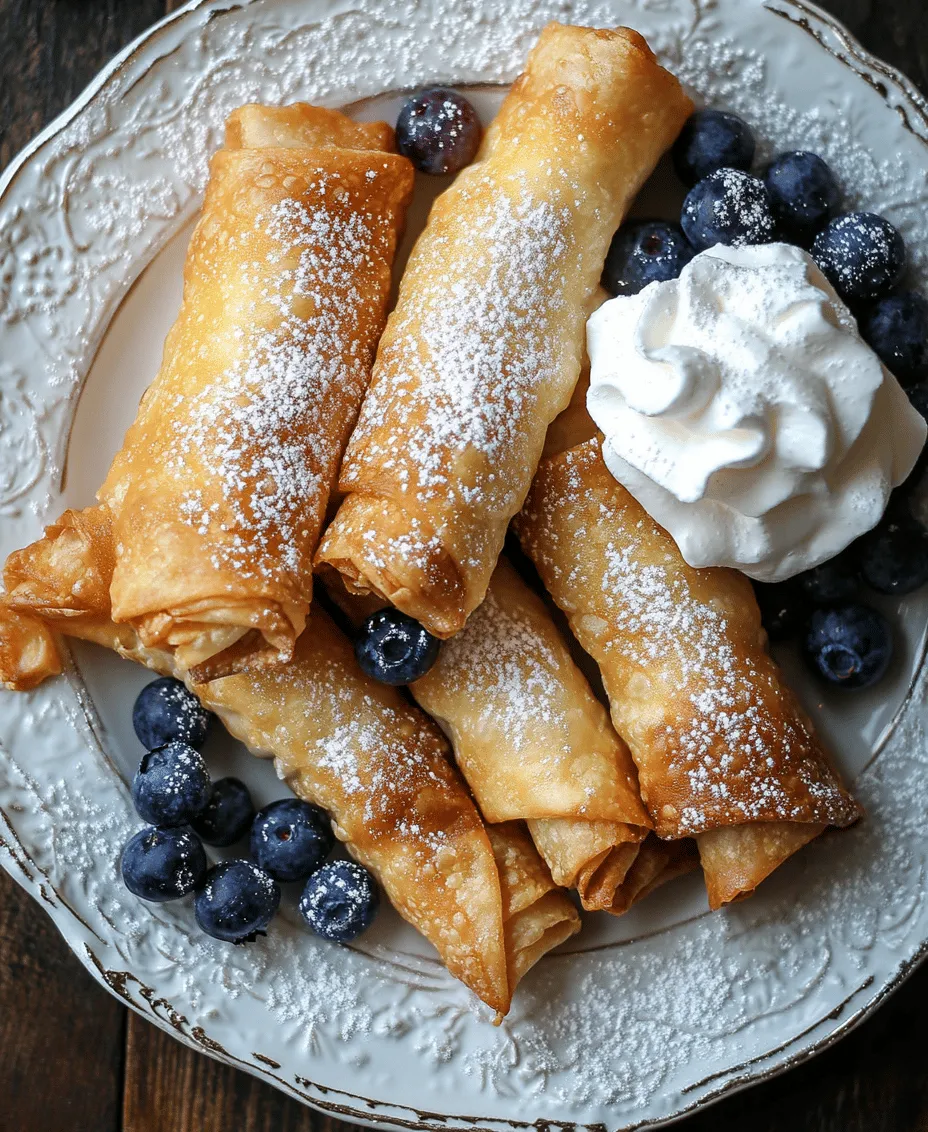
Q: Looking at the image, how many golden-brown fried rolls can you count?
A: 5